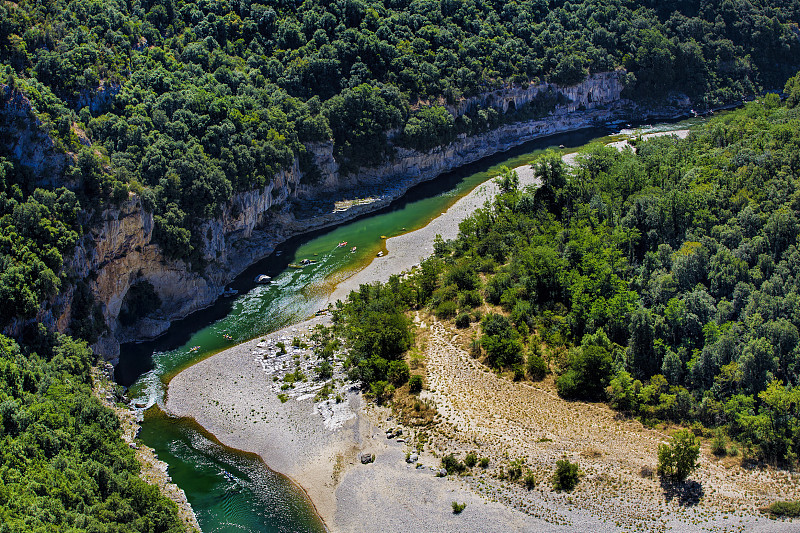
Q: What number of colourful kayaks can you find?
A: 5